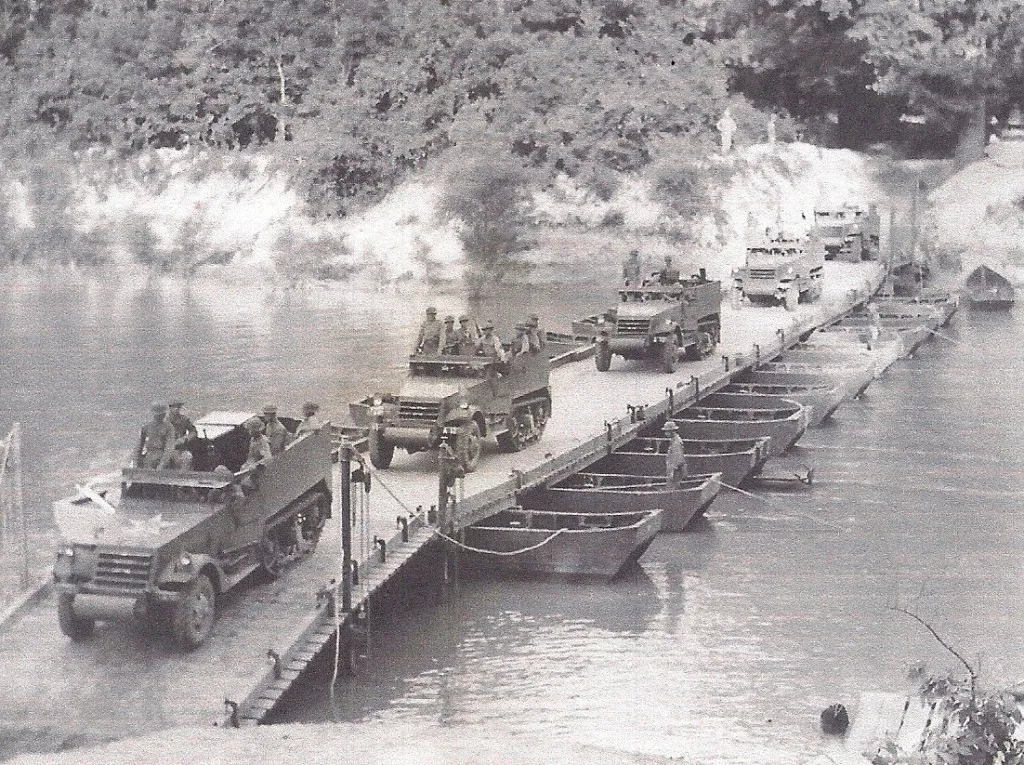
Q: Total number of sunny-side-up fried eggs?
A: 0